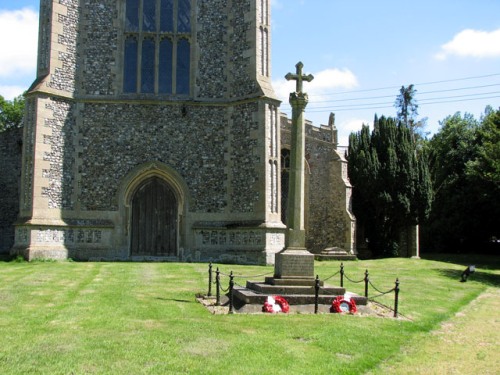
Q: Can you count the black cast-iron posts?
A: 7